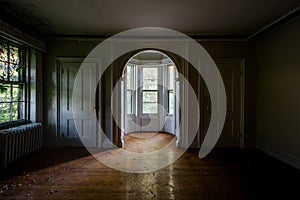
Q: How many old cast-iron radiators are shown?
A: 1